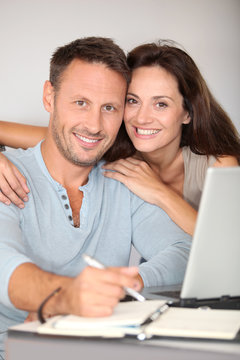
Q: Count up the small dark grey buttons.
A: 3